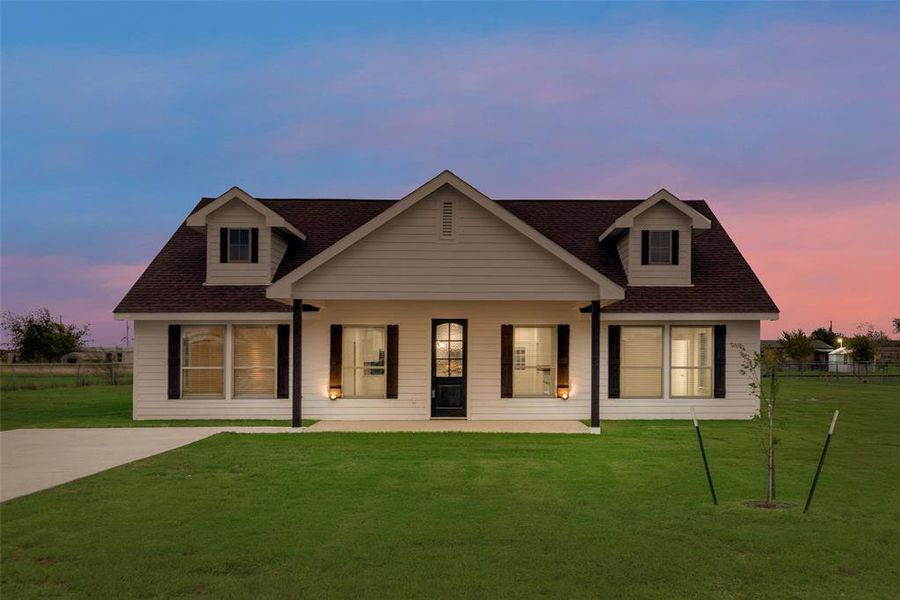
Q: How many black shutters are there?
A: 12